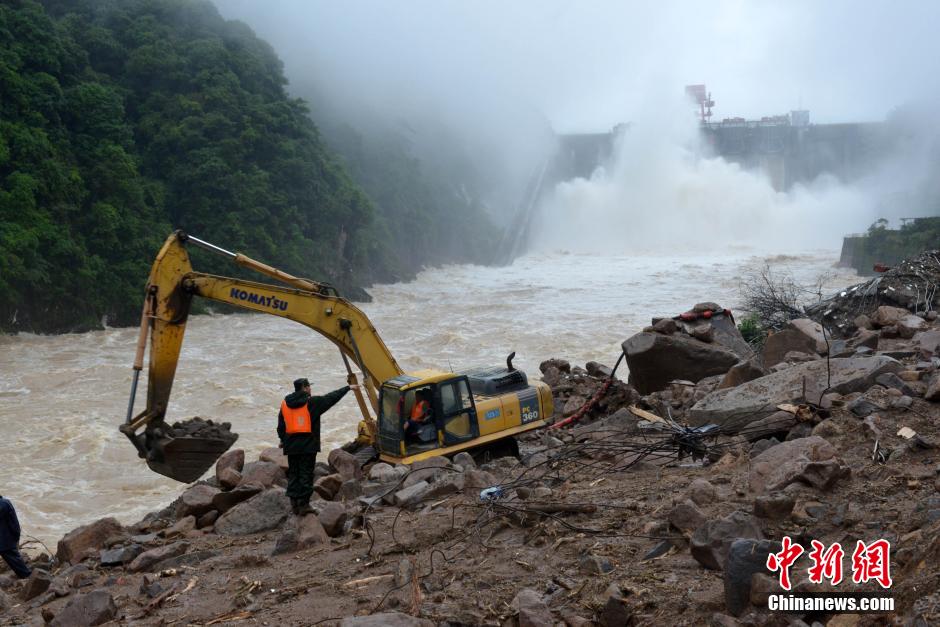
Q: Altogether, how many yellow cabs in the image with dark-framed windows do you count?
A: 1